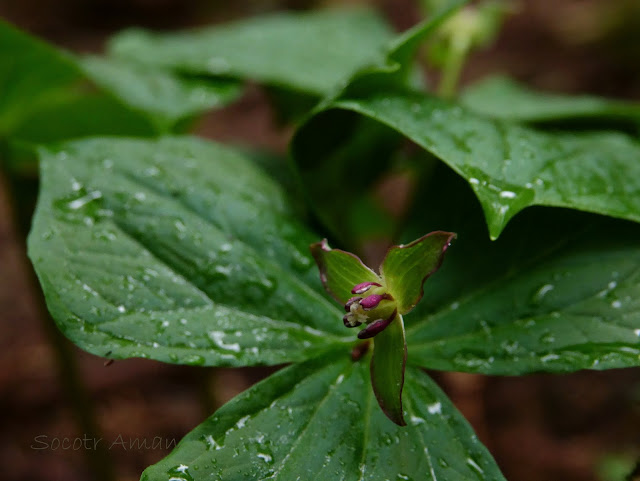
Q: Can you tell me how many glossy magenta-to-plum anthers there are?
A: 5